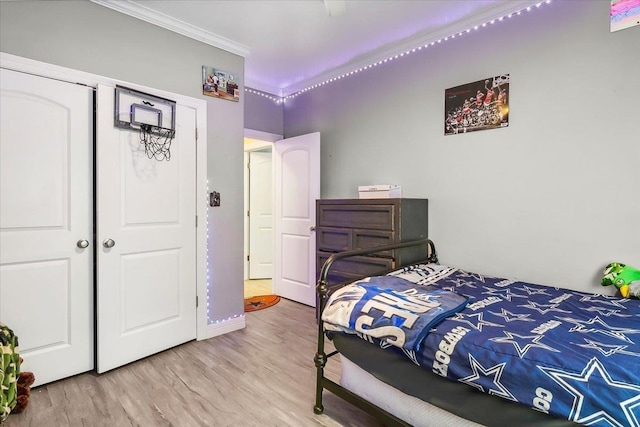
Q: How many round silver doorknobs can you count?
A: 3